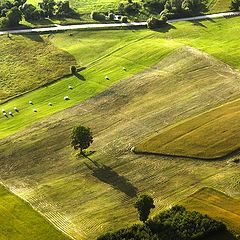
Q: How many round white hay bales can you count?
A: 11